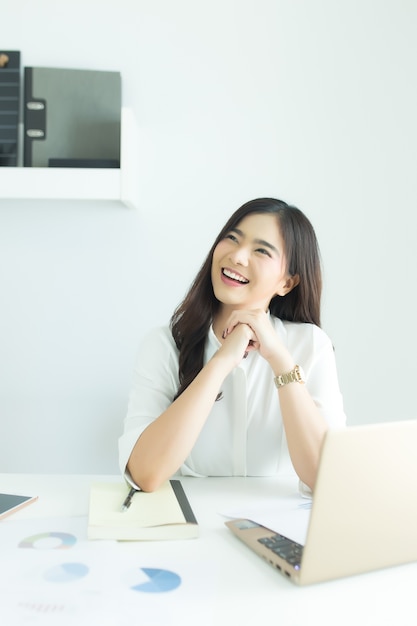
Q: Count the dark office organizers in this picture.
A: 2